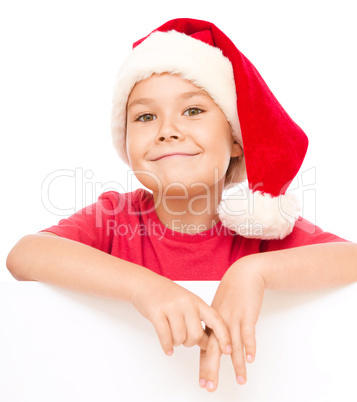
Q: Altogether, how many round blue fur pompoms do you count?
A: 0